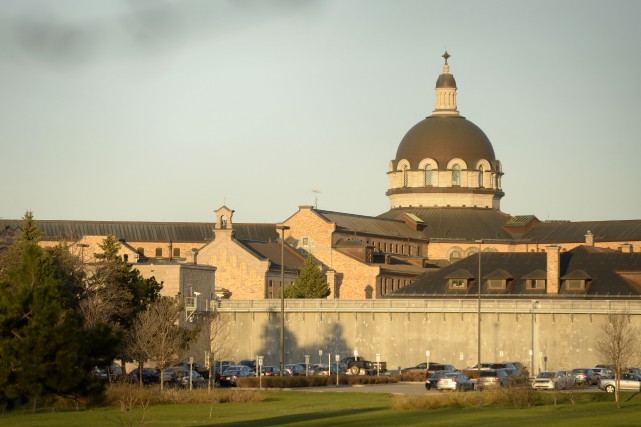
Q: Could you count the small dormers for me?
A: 4